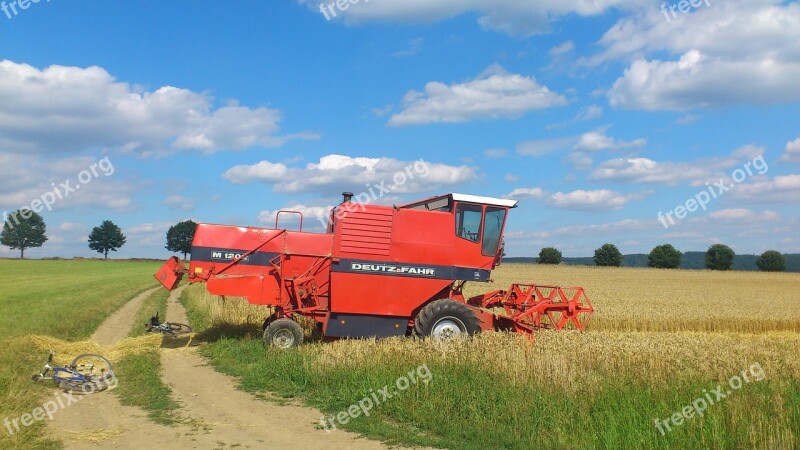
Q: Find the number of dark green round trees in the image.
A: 8